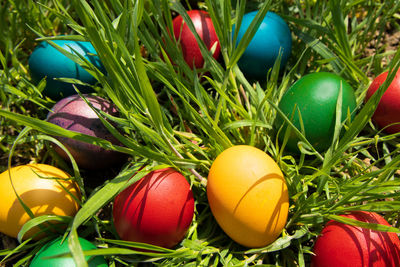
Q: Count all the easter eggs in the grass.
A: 11